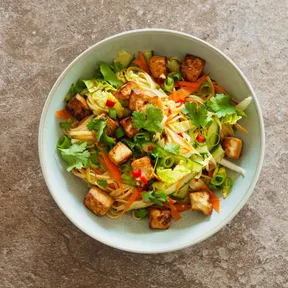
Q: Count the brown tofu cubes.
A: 13